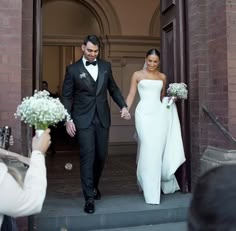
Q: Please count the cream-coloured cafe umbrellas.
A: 0